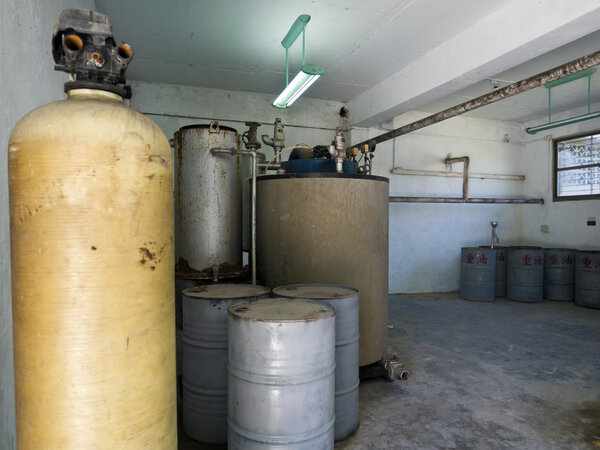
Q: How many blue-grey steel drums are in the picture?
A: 8